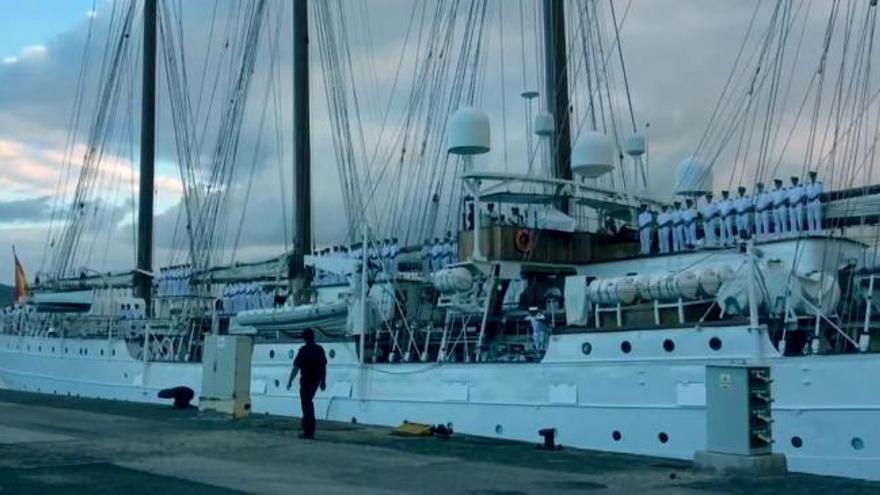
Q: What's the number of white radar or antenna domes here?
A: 5